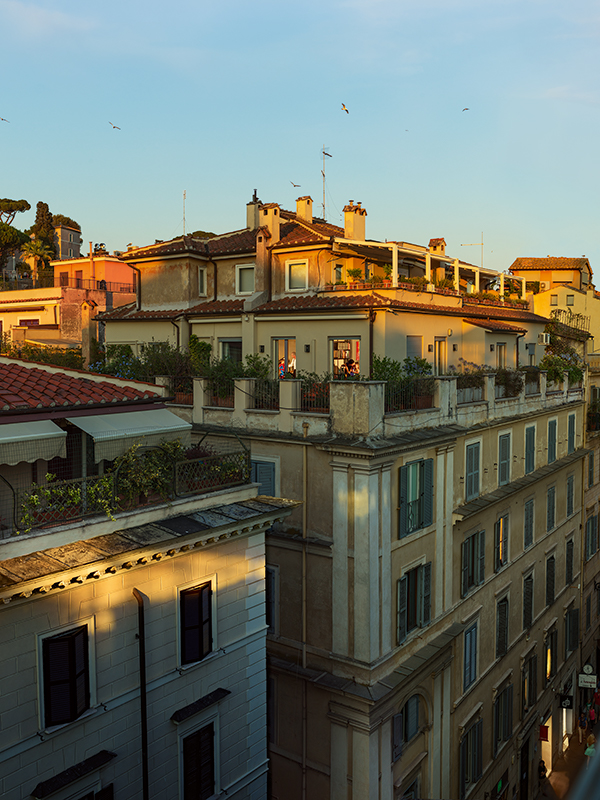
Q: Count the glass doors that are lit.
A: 2